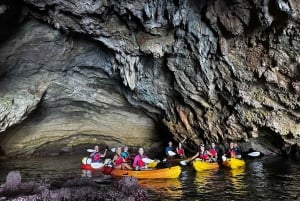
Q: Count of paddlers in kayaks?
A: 10